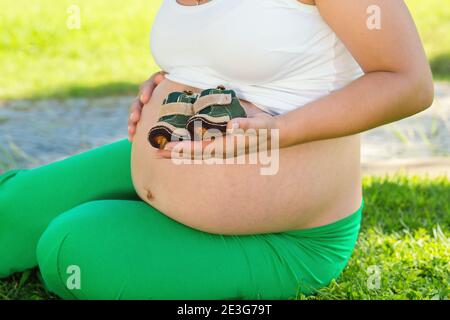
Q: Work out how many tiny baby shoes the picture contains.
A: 2